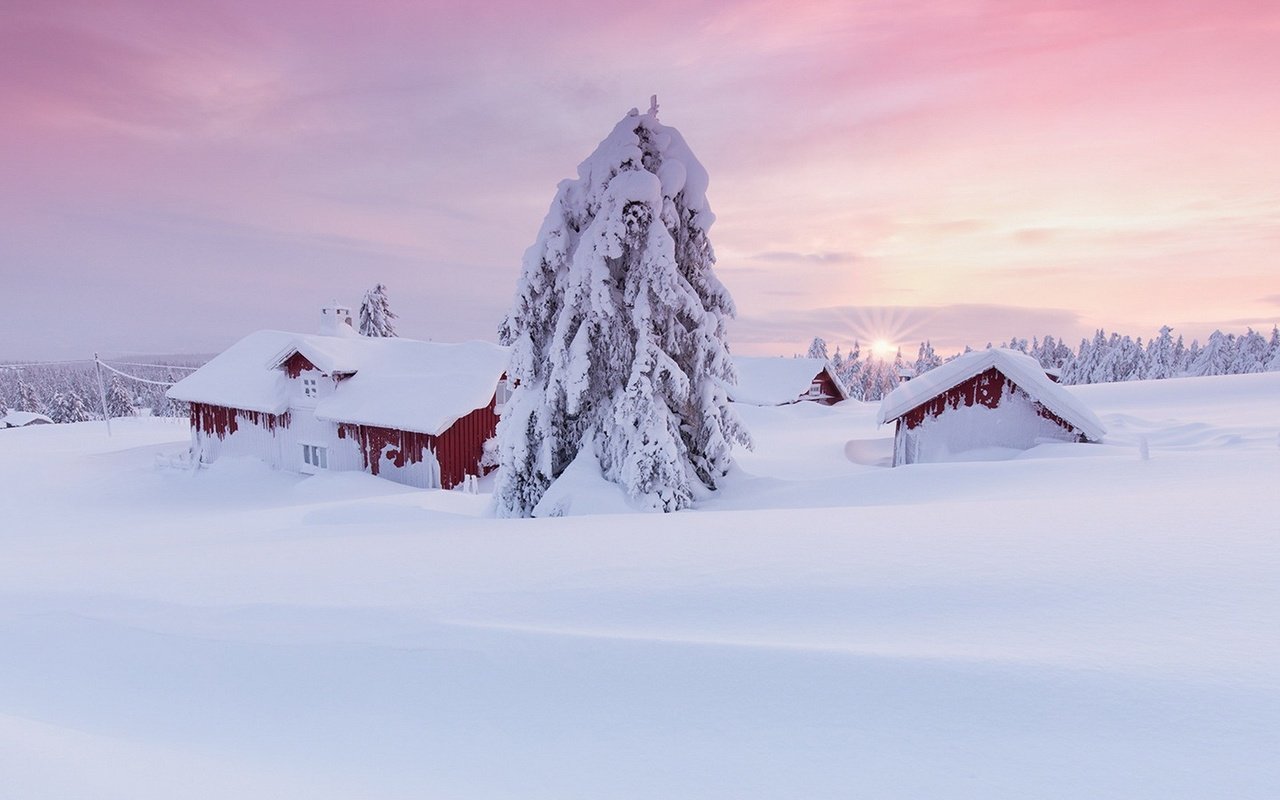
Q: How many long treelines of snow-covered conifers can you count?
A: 2